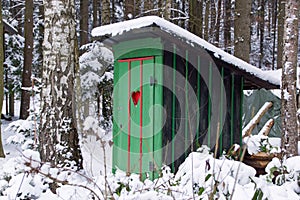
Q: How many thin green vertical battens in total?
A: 7